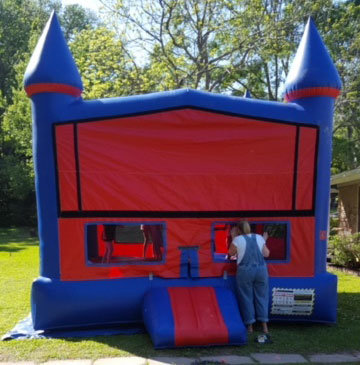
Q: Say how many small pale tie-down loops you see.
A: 2